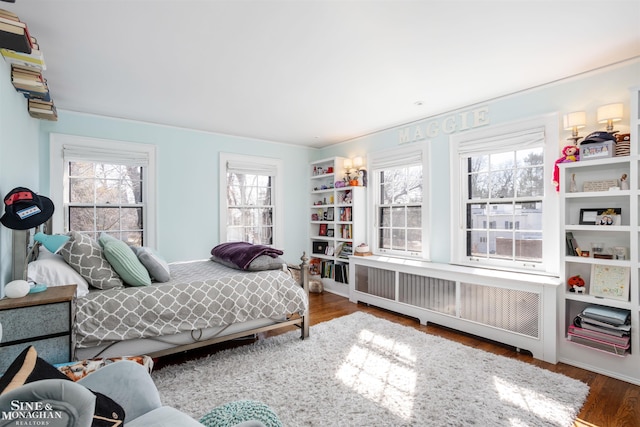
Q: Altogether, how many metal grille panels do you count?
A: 3